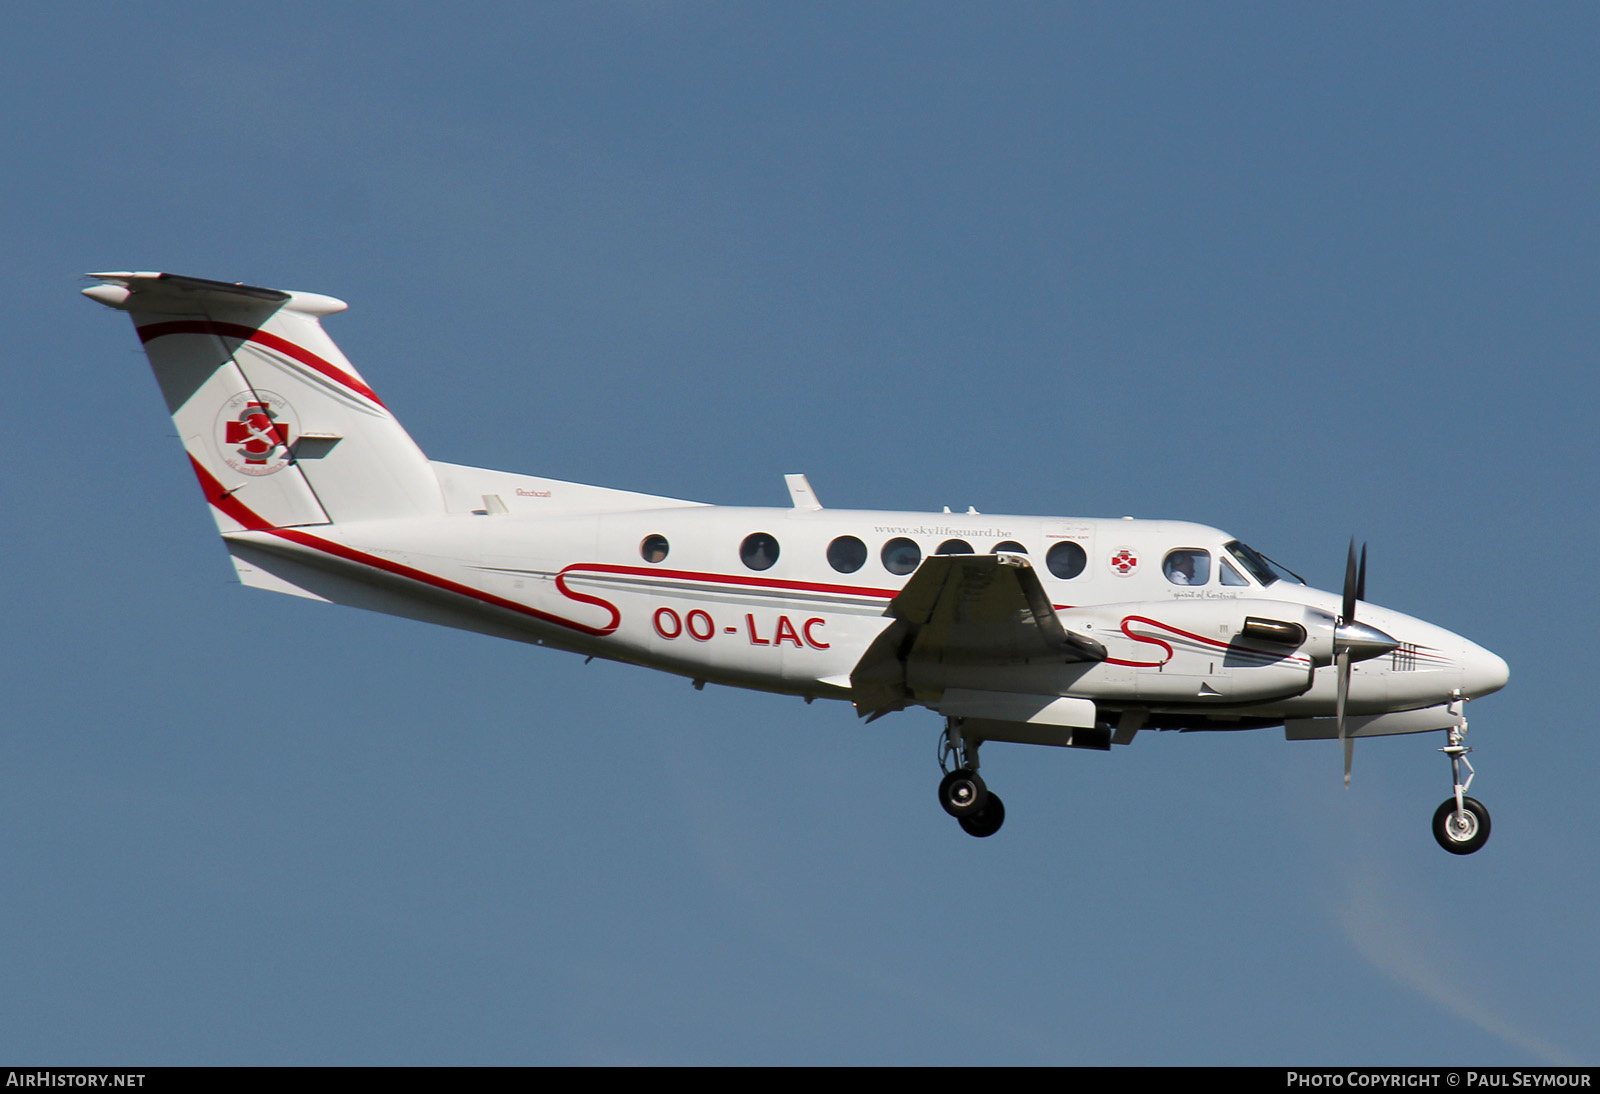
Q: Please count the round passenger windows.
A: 7